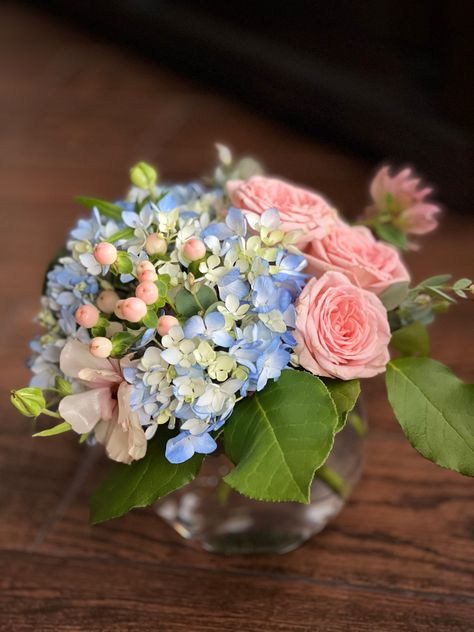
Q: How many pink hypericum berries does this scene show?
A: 12